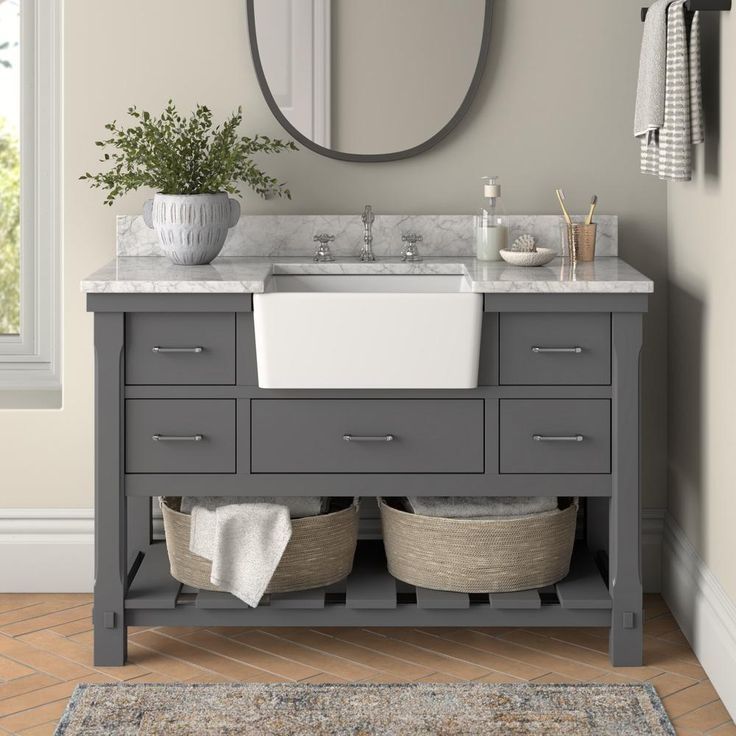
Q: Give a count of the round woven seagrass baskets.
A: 2